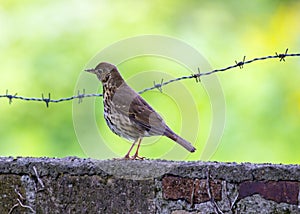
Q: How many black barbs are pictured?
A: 7